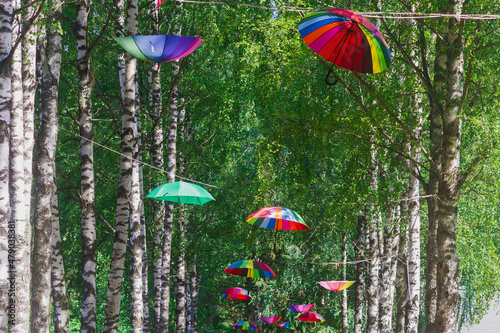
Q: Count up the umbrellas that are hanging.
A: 12